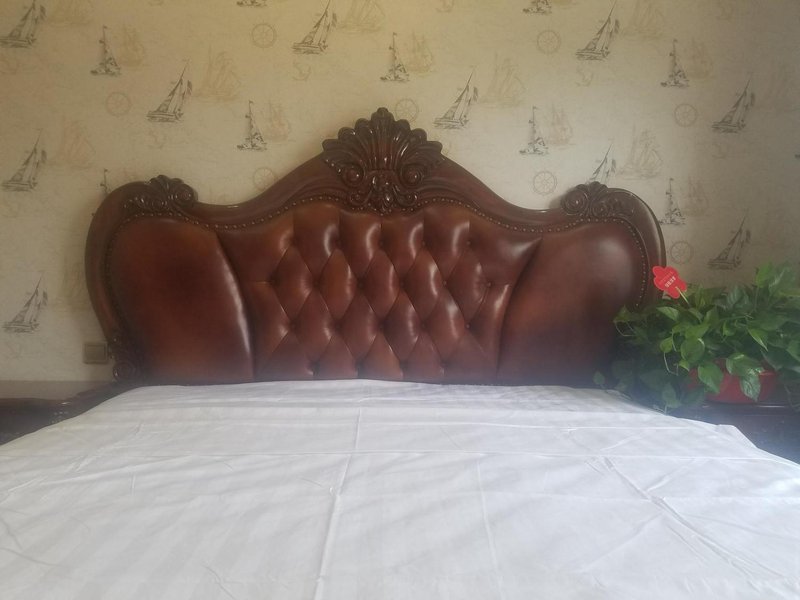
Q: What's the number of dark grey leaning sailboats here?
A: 10